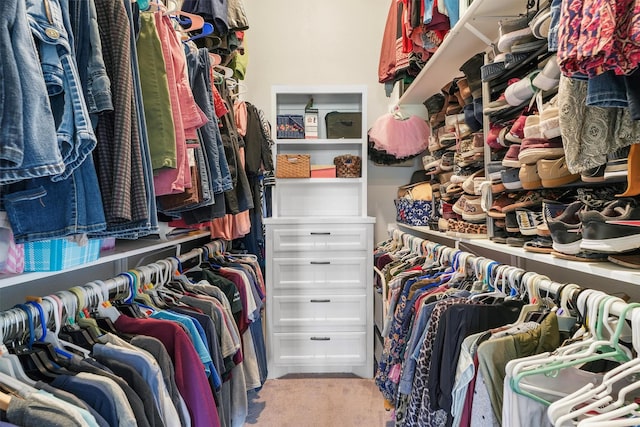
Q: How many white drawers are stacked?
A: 4